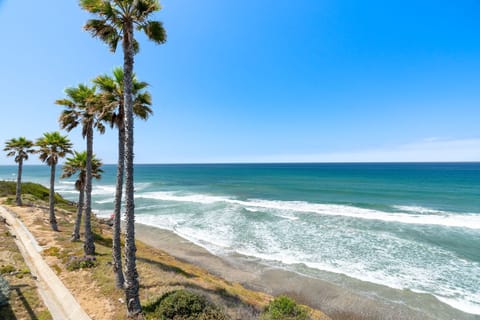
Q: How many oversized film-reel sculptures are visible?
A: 0